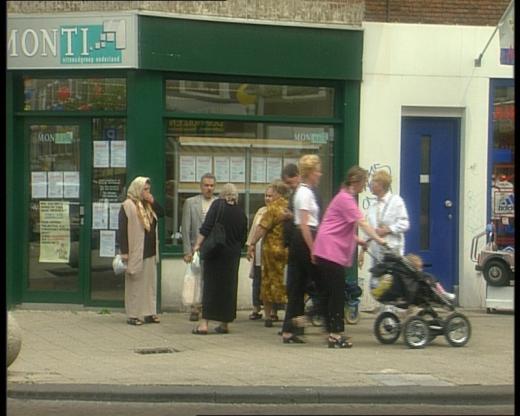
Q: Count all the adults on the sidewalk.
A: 9